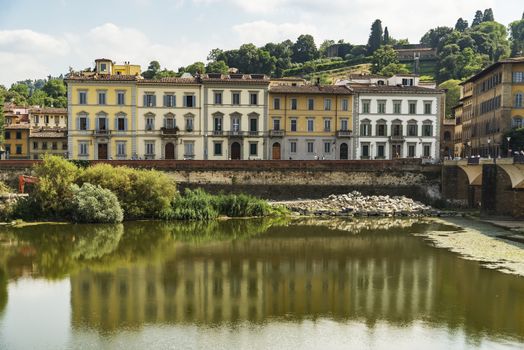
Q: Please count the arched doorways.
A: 4